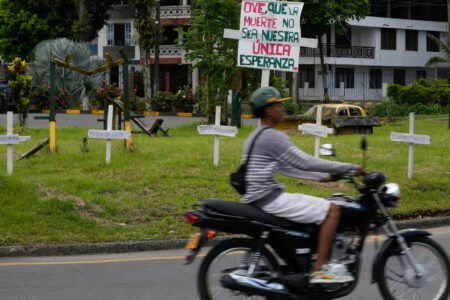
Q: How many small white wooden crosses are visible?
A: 5